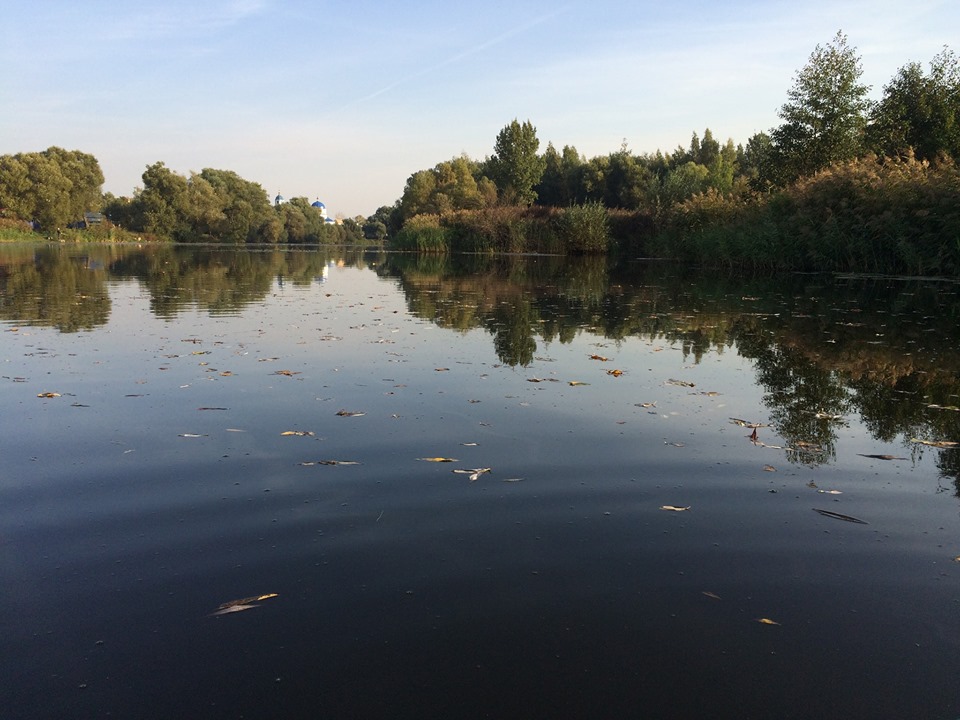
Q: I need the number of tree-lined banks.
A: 2